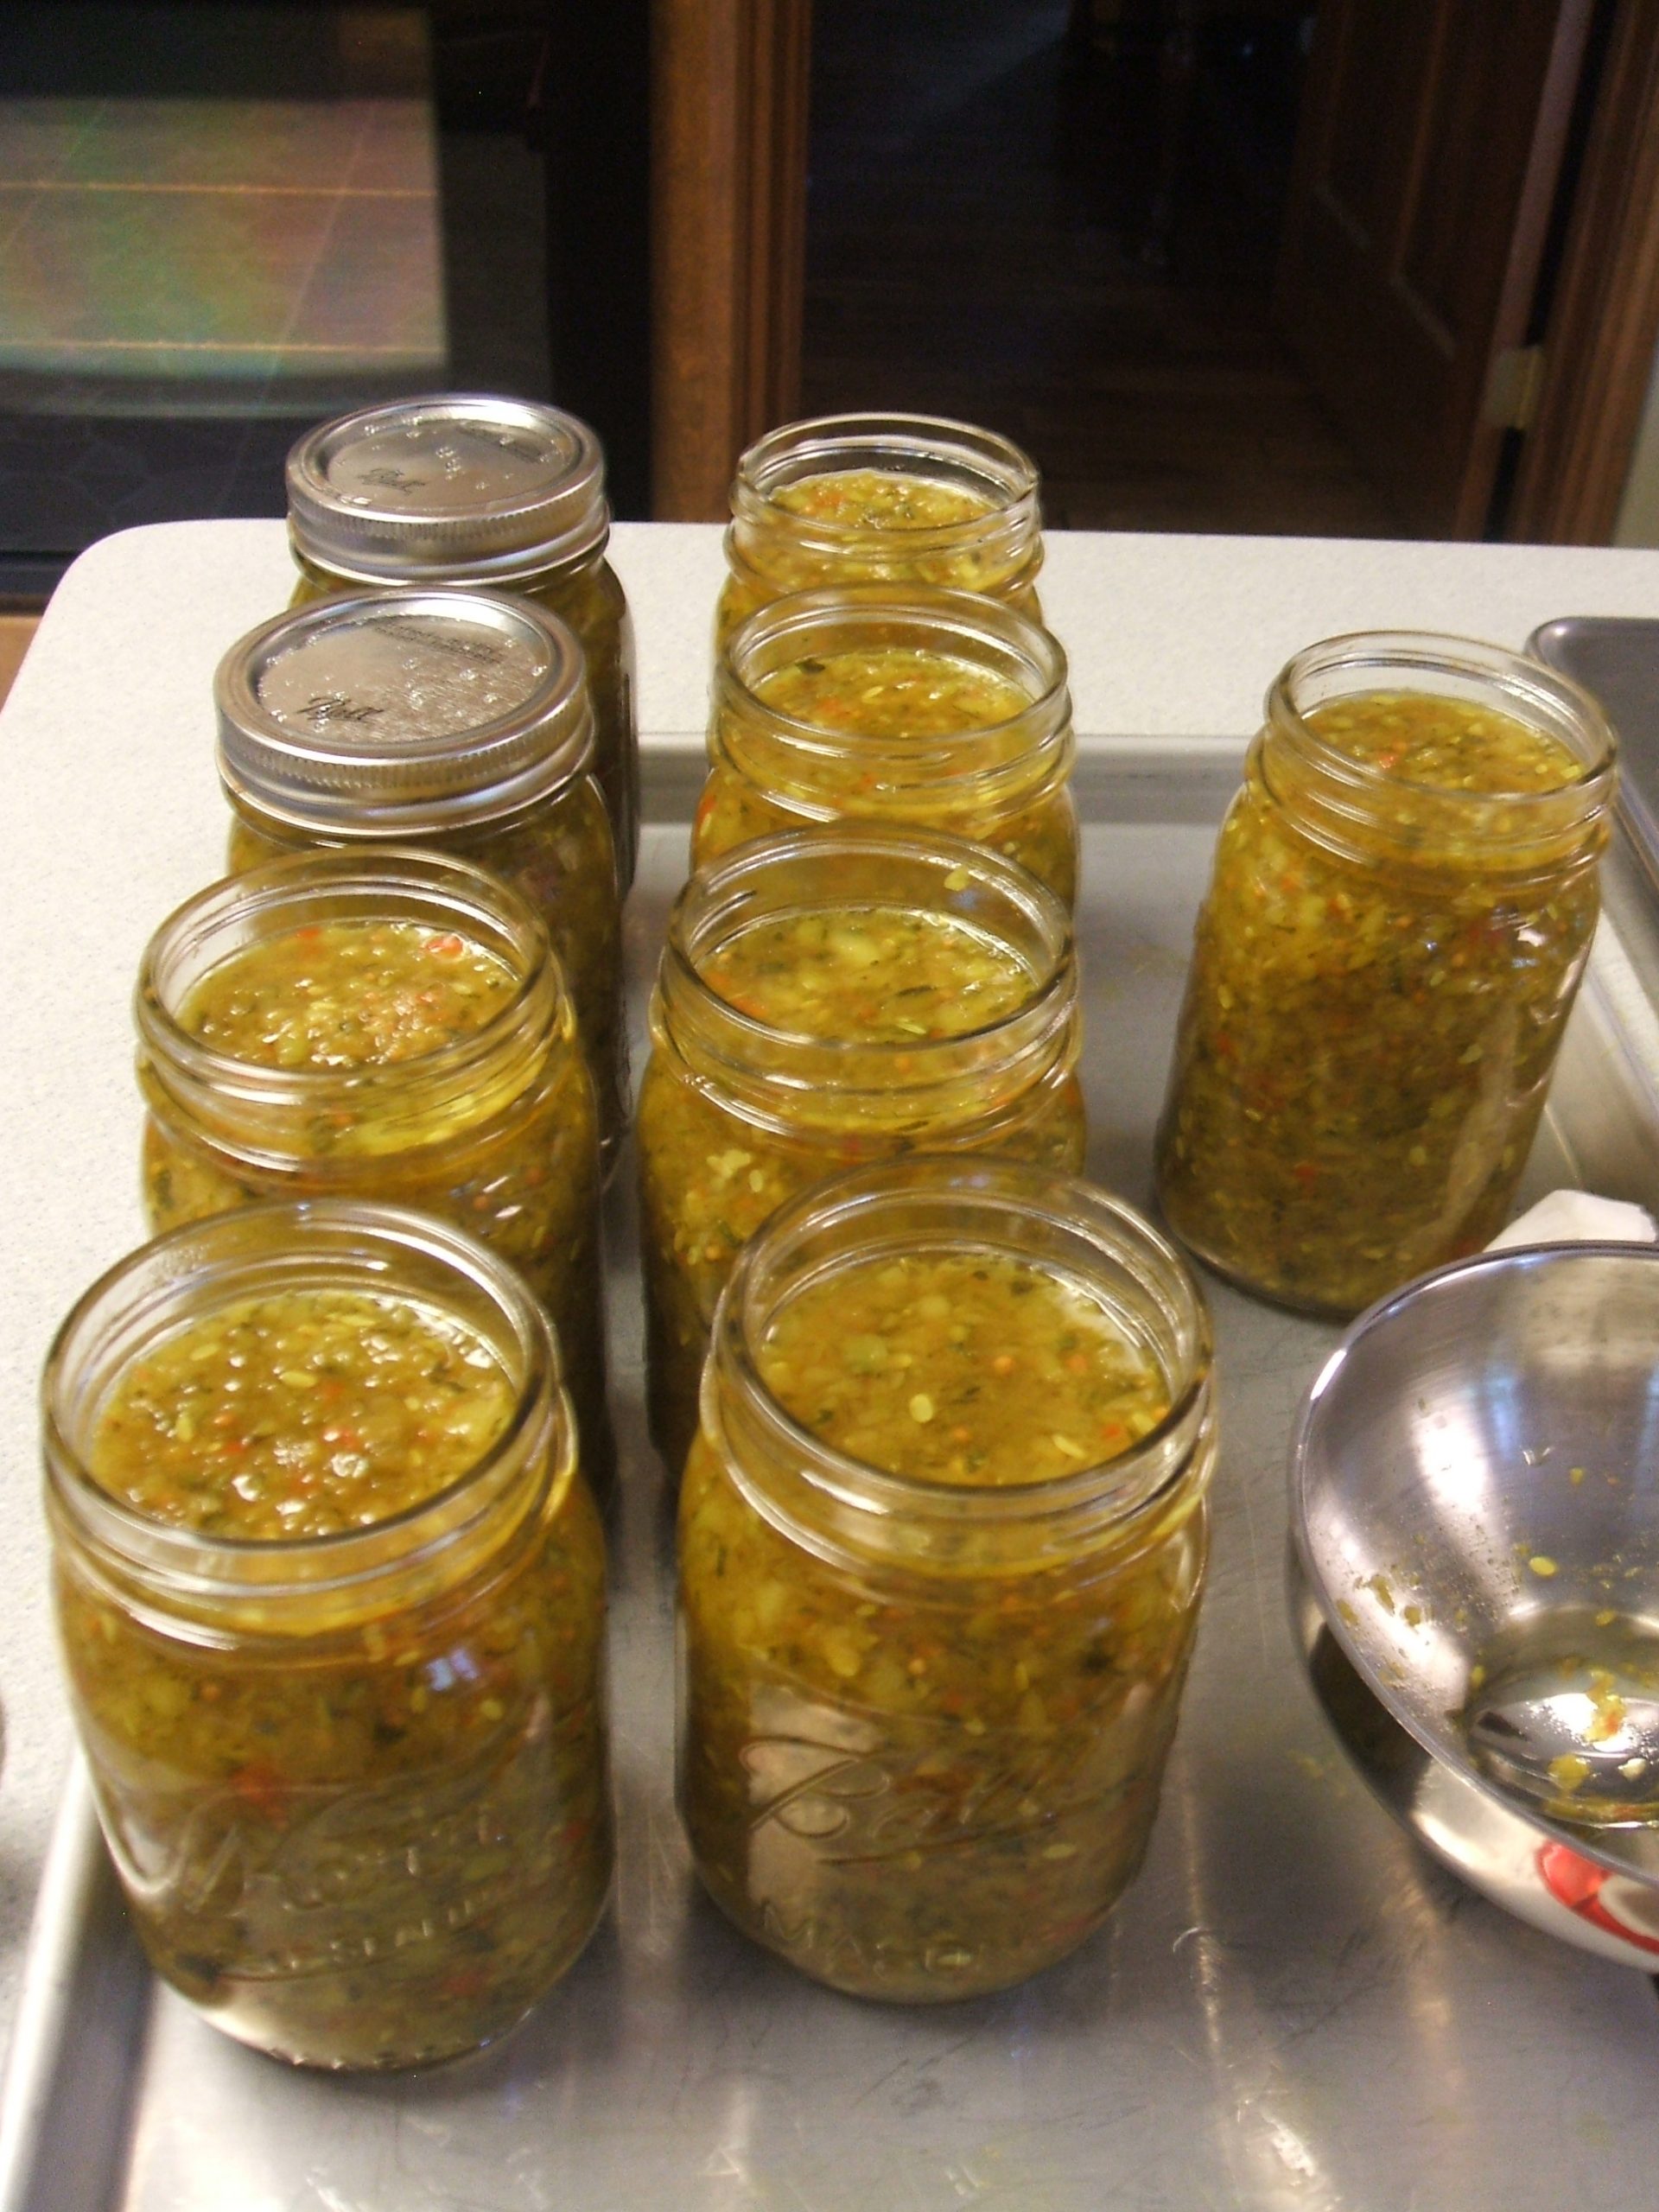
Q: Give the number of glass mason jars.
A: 9